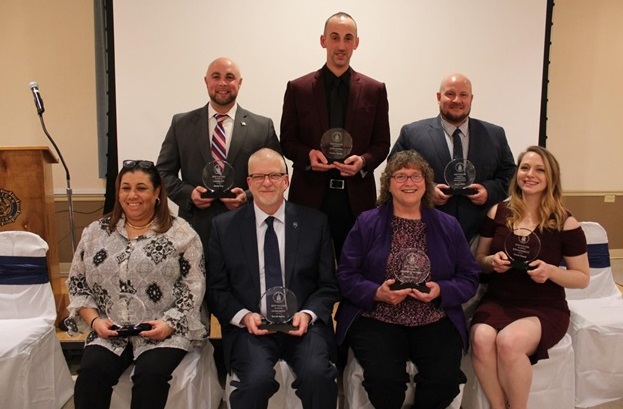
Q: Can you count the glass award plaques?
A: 7